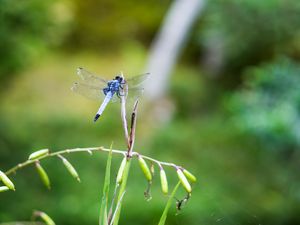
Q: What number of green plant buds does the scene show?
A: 11